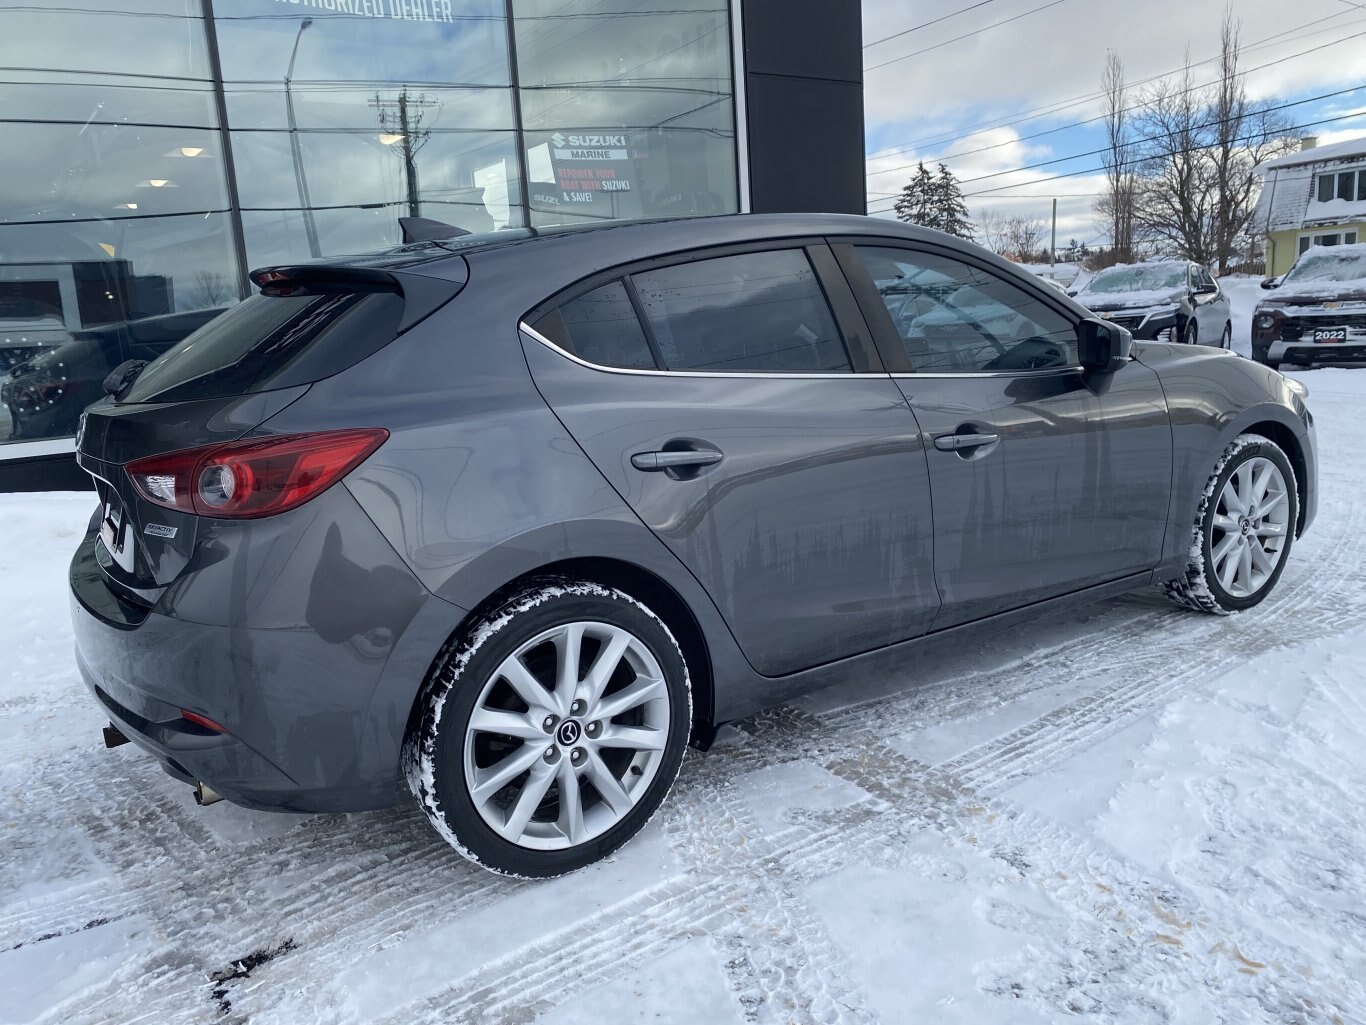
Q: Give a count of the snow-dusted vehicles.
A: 2